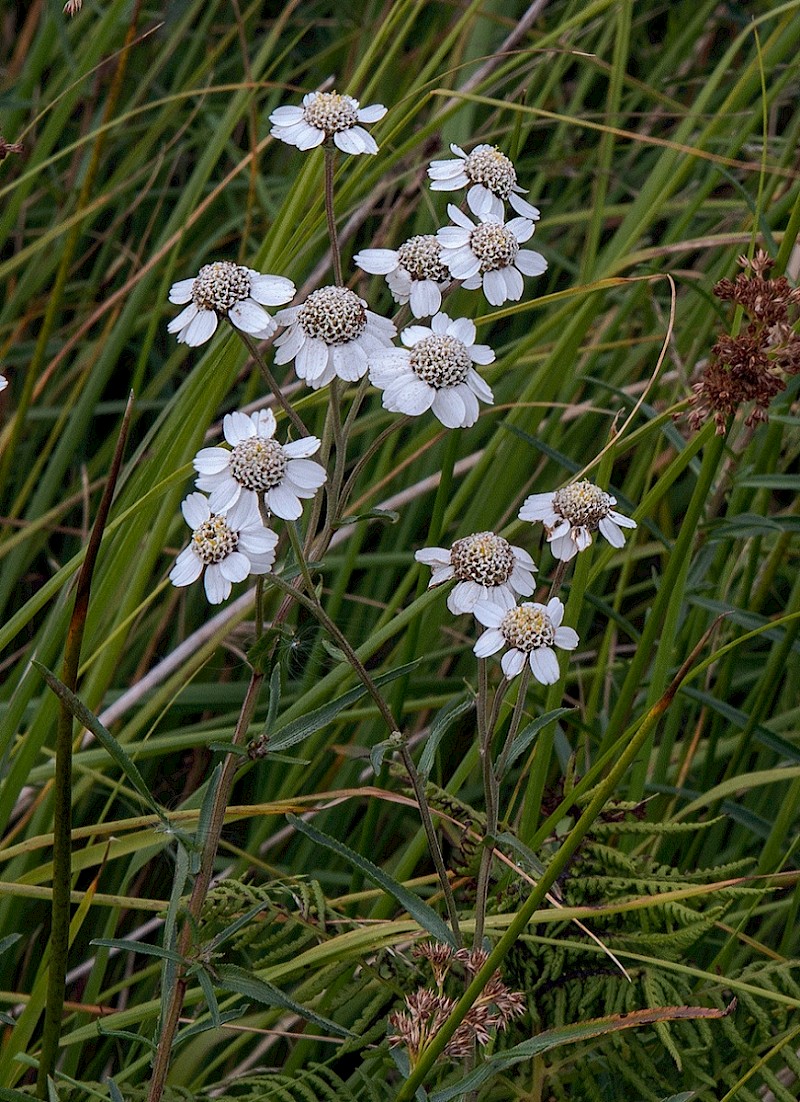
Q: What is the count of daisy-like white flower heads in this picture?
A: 12